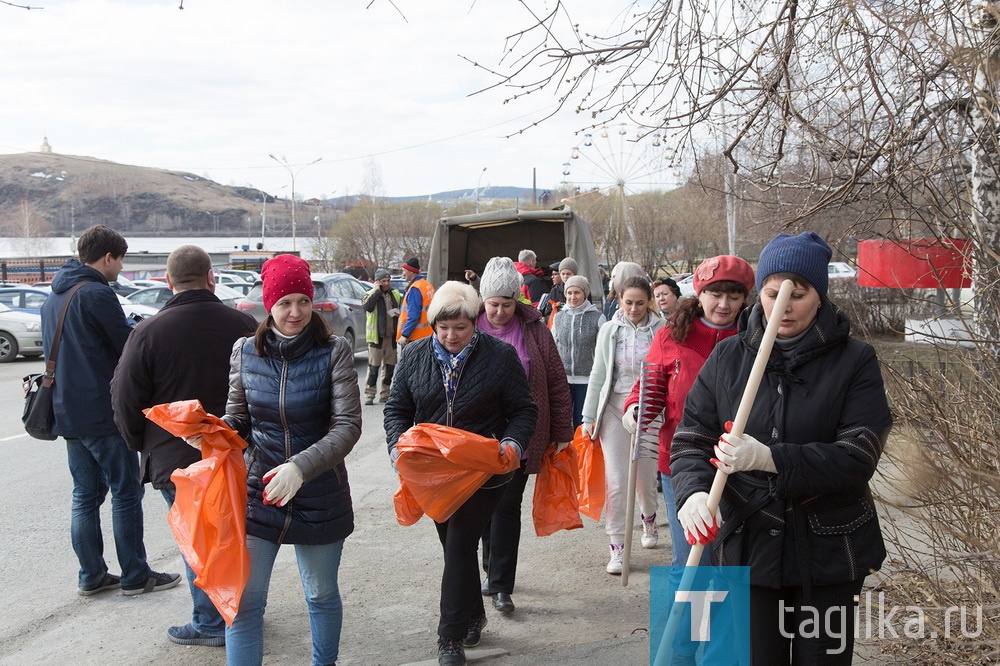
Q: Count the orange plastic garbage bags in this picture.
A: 4